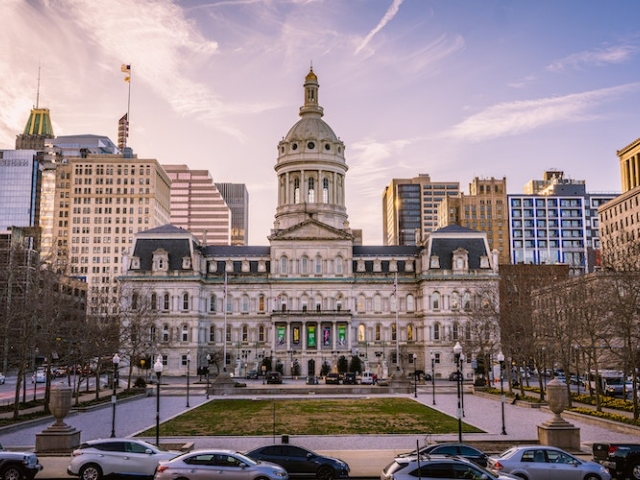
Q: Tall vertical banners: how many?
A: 5